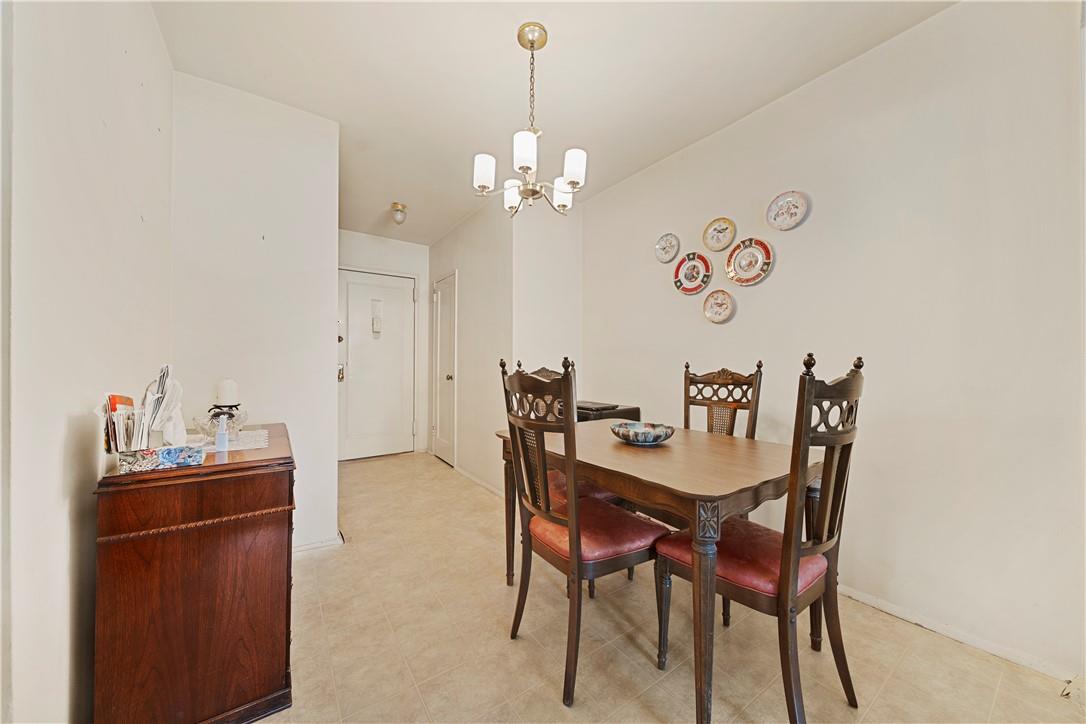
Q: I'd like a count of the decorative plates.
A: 6